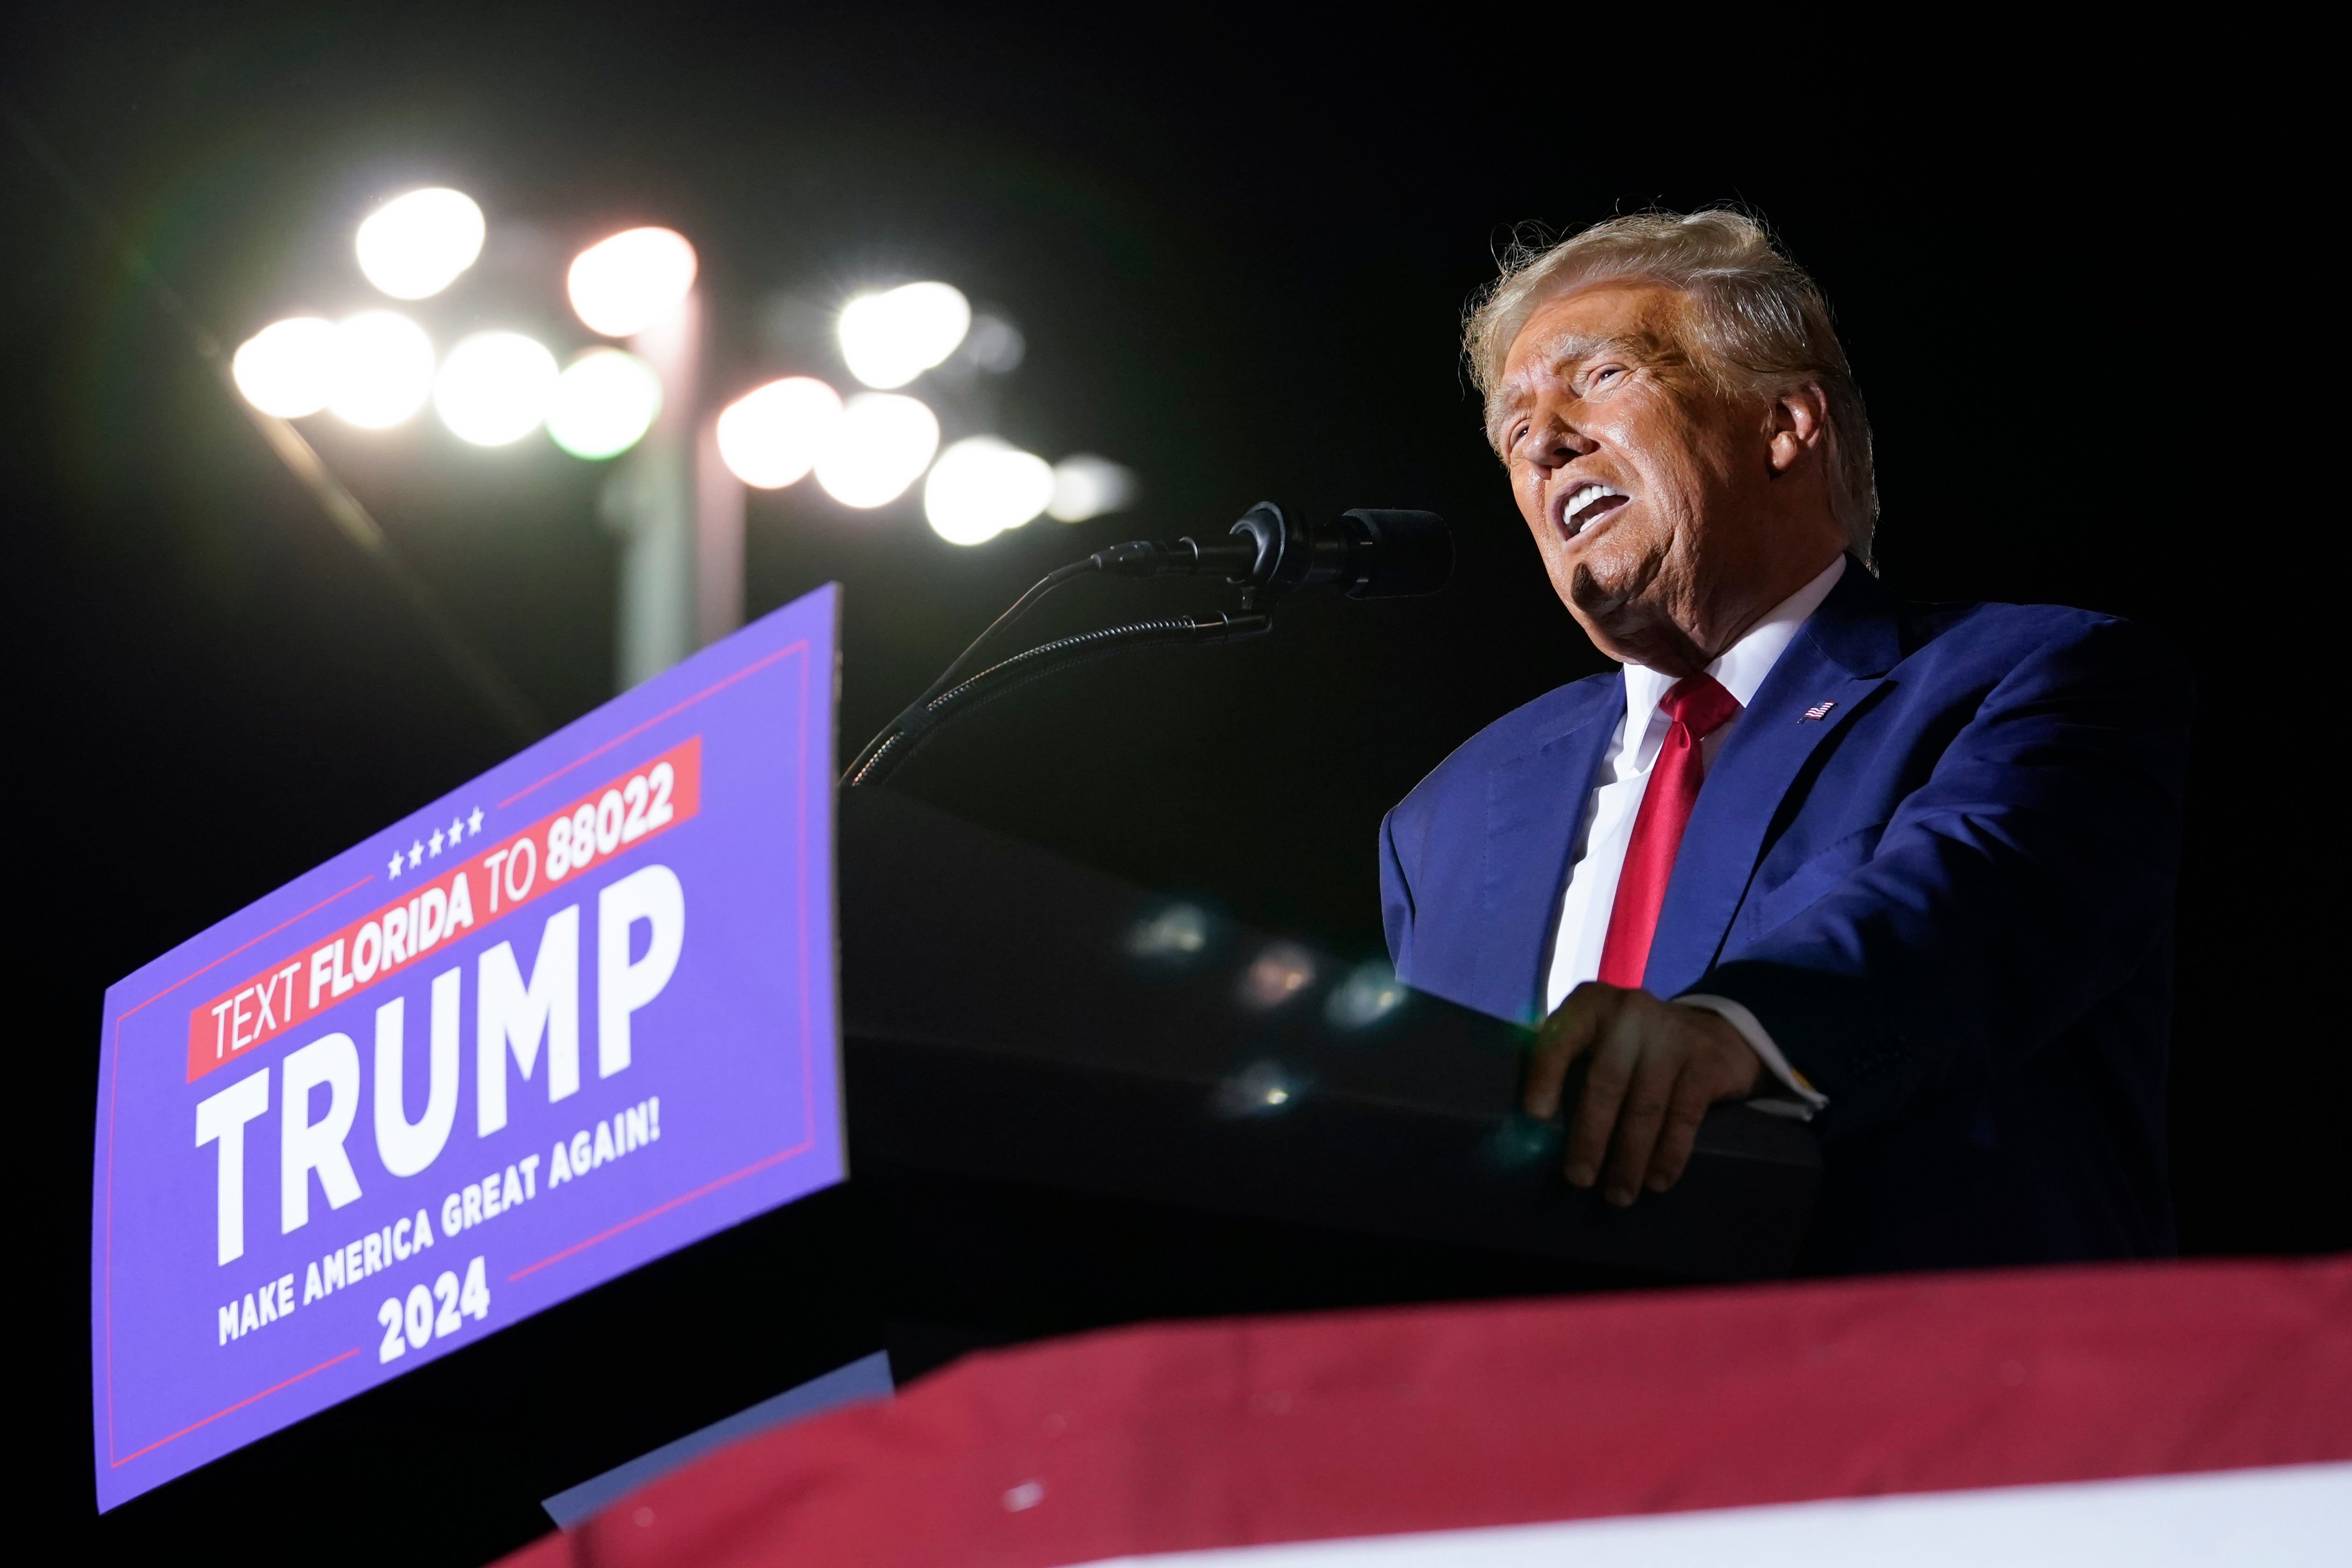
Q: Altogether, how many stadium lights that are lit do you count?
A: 10